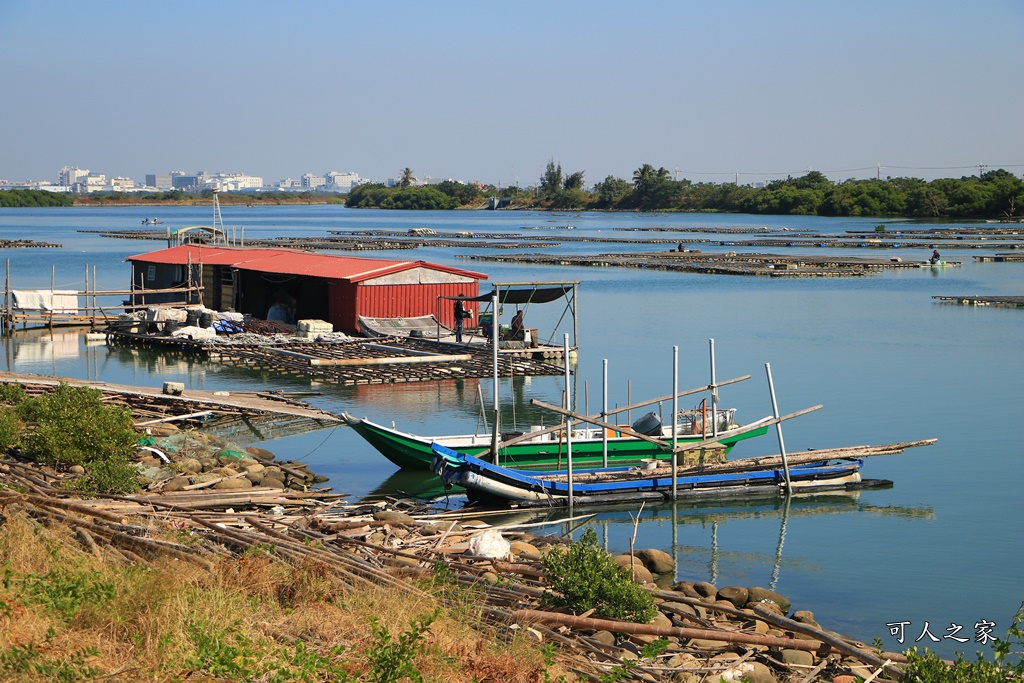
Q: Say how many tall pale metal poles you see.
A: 6